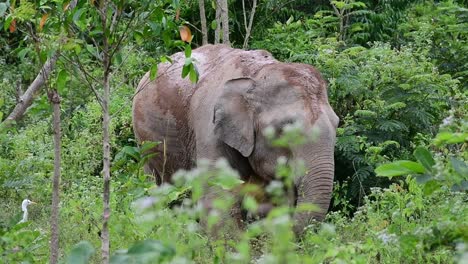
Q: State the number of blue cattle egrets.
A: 0